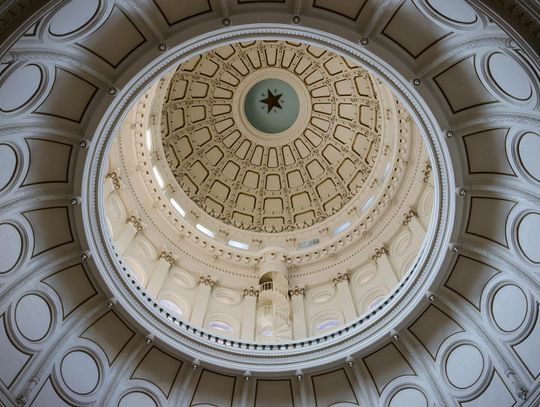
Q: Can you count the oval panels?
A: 14